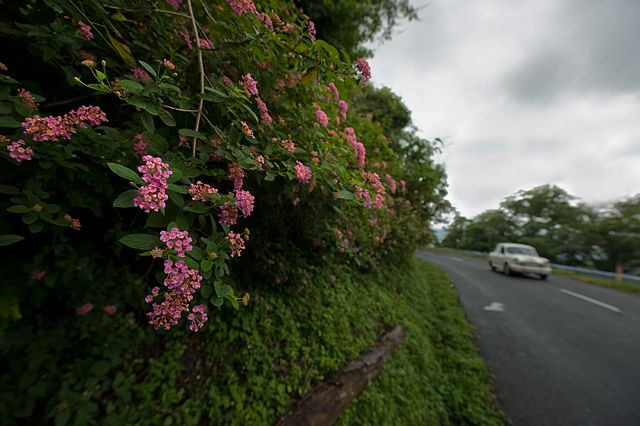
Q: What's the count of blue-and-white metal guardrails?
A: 1